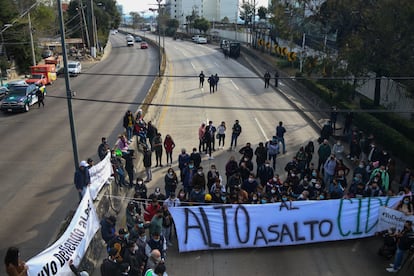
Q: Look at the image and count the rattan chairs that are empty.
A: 0